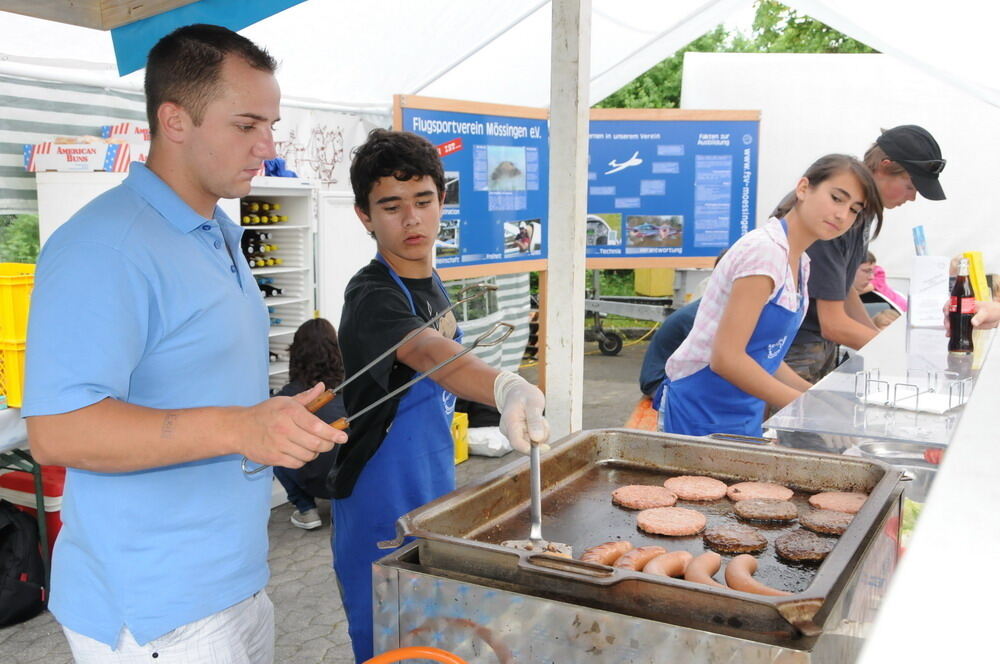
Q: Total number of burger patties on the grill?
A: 9